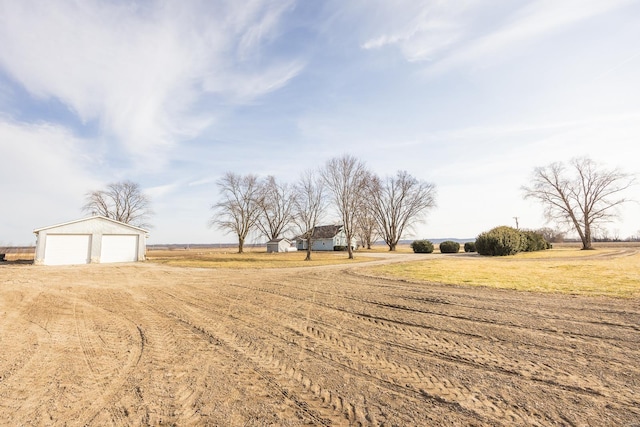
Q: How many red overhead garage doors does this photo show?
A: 0